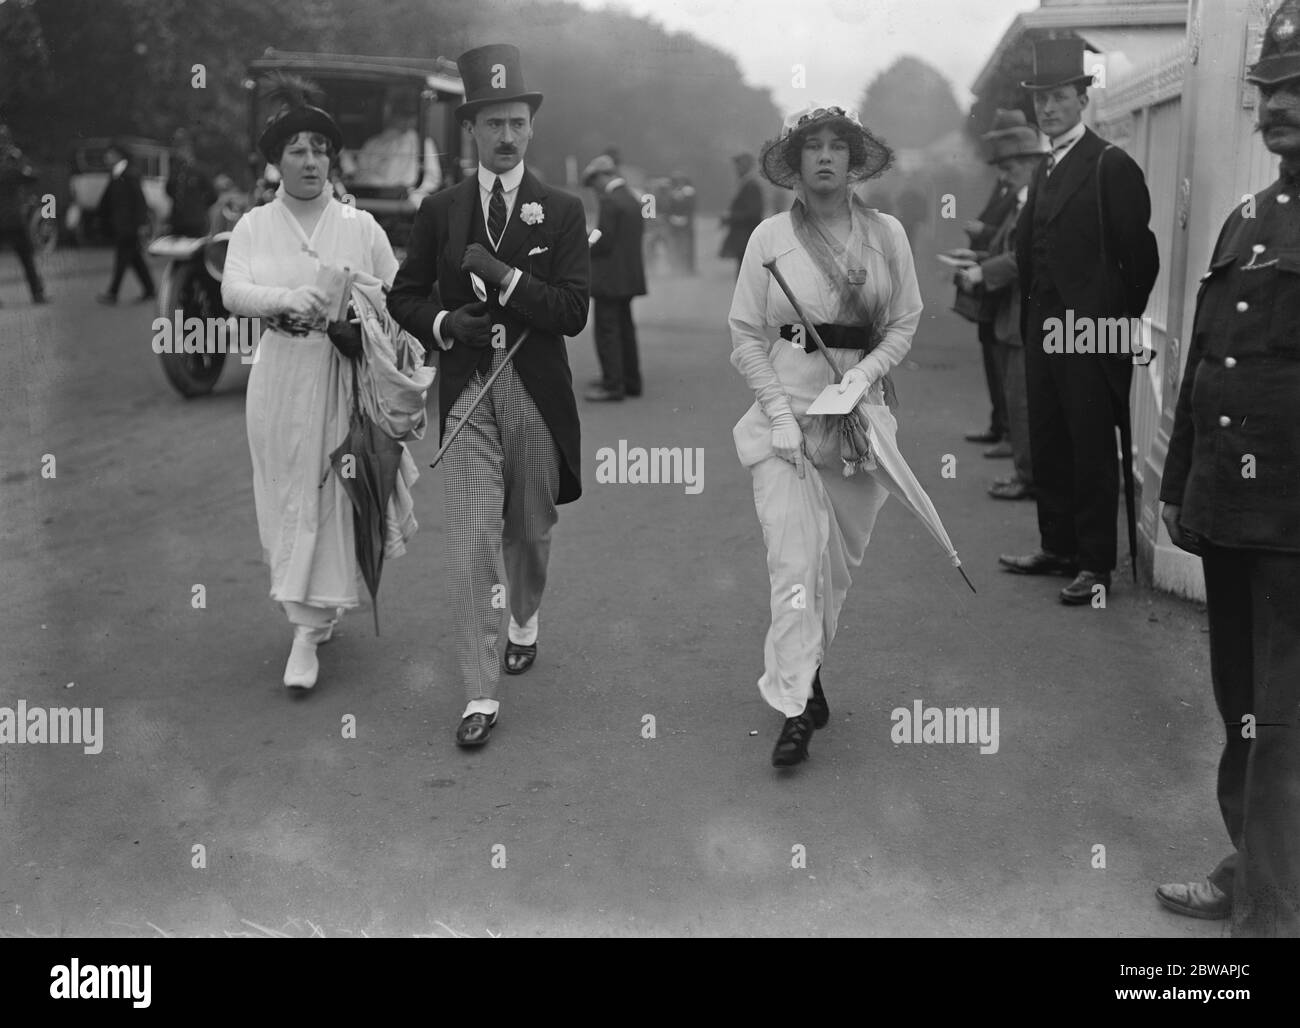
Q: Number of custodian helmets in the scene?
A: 1